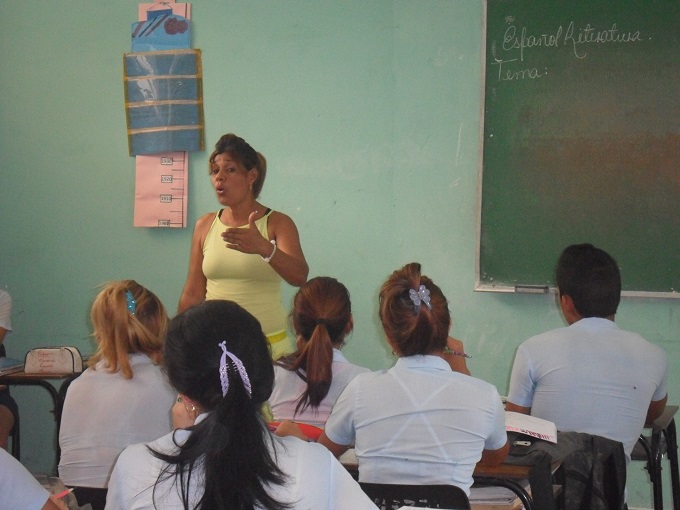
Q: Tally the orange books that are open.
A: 1